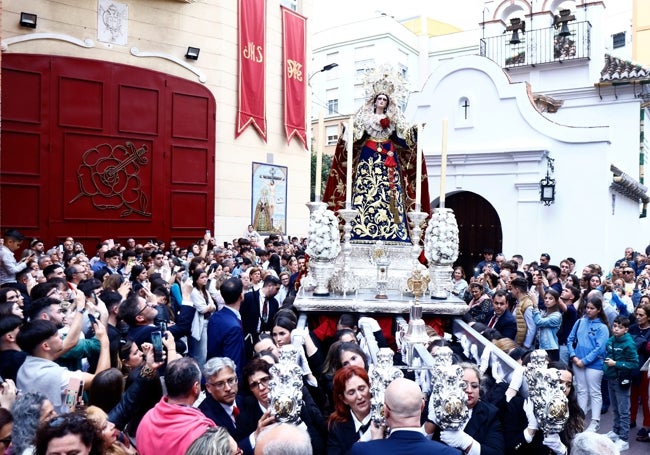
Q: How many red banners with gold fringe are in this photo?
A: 2